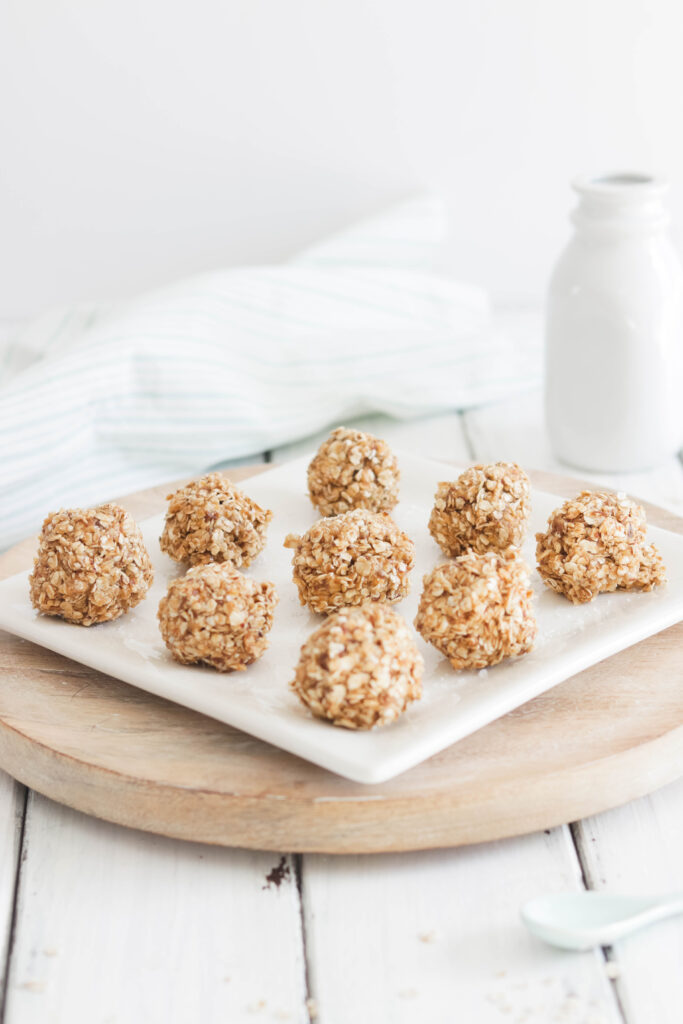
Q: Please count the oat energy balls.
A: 9